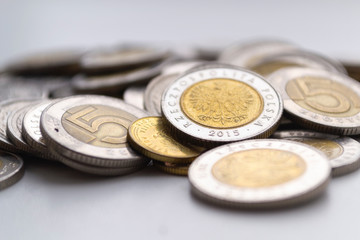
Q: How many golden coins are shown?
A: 2